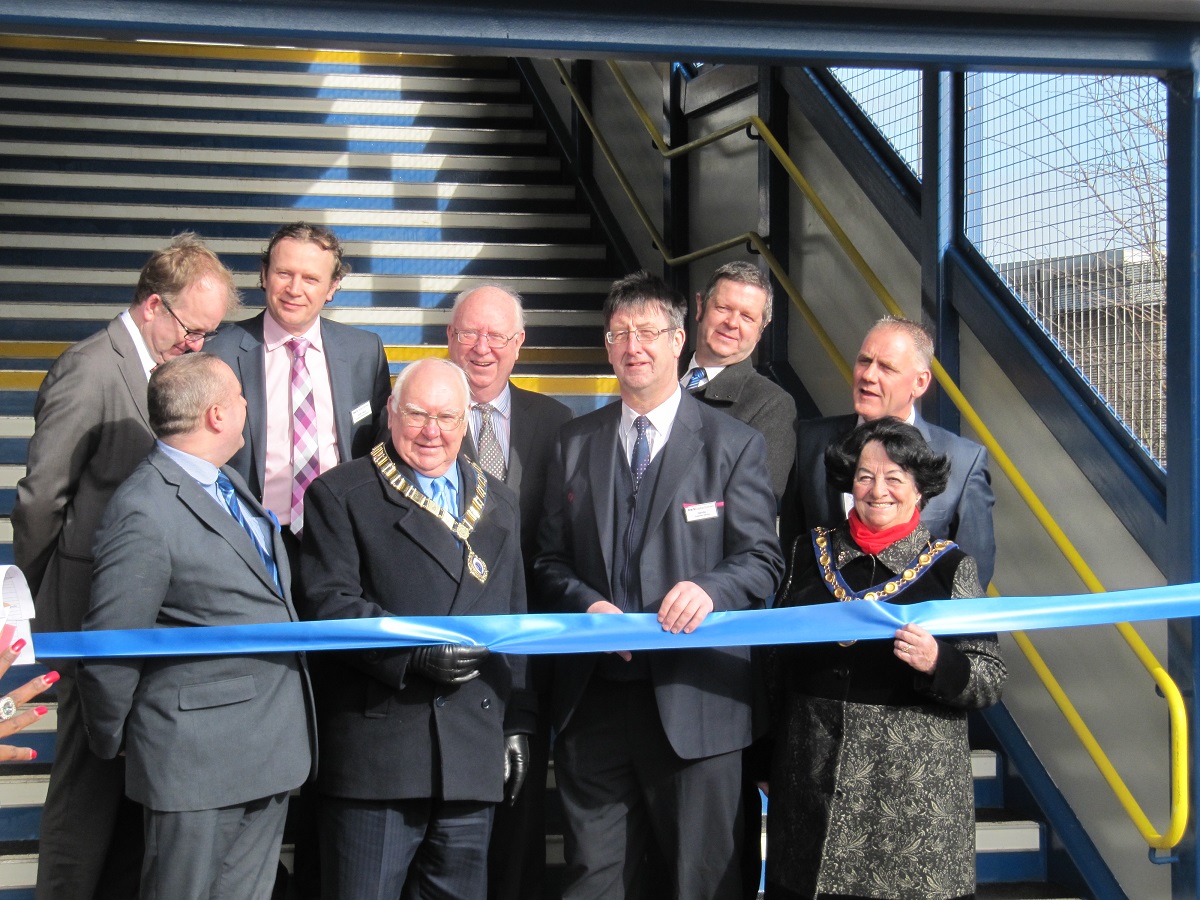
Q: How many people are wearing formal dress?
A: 9